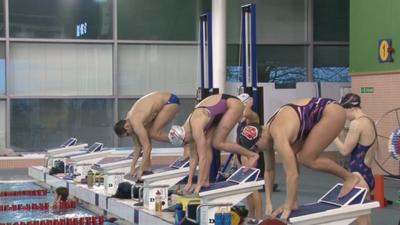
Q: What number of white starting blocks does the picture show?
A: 6